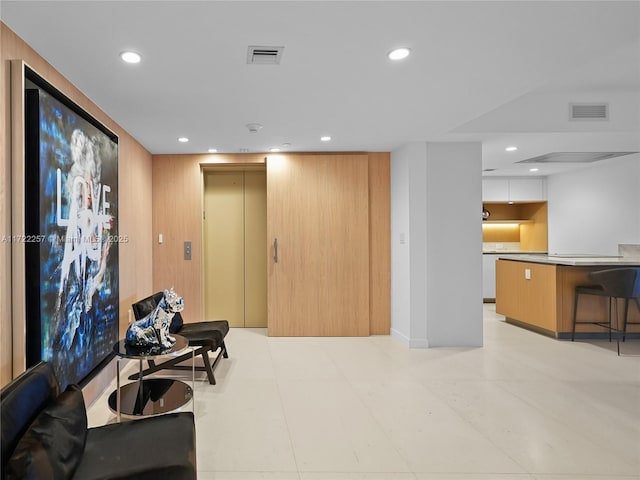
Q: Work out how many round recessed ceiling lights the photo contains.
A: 8